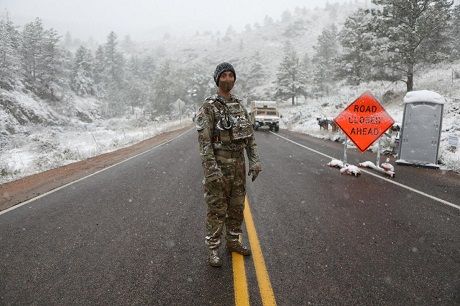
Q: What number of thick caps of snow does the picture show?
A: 1